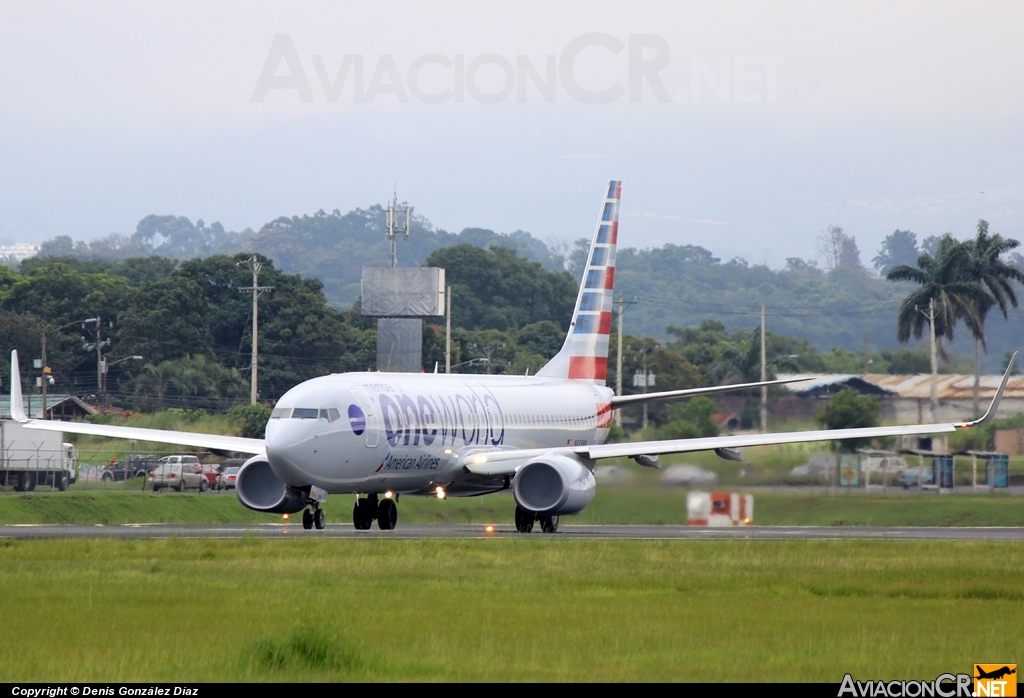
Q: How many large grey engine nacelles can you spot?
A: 2